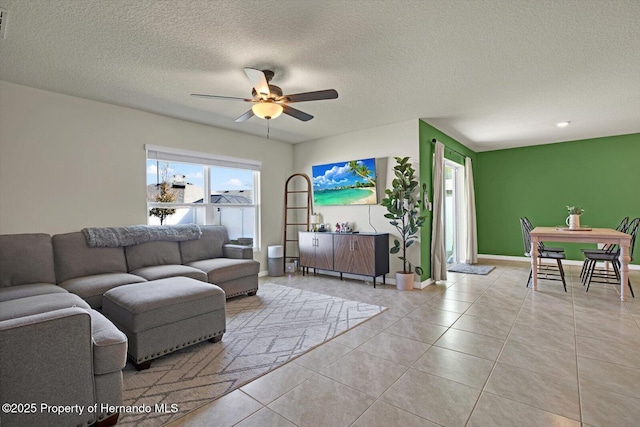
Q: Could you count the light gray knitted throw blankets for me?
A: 1